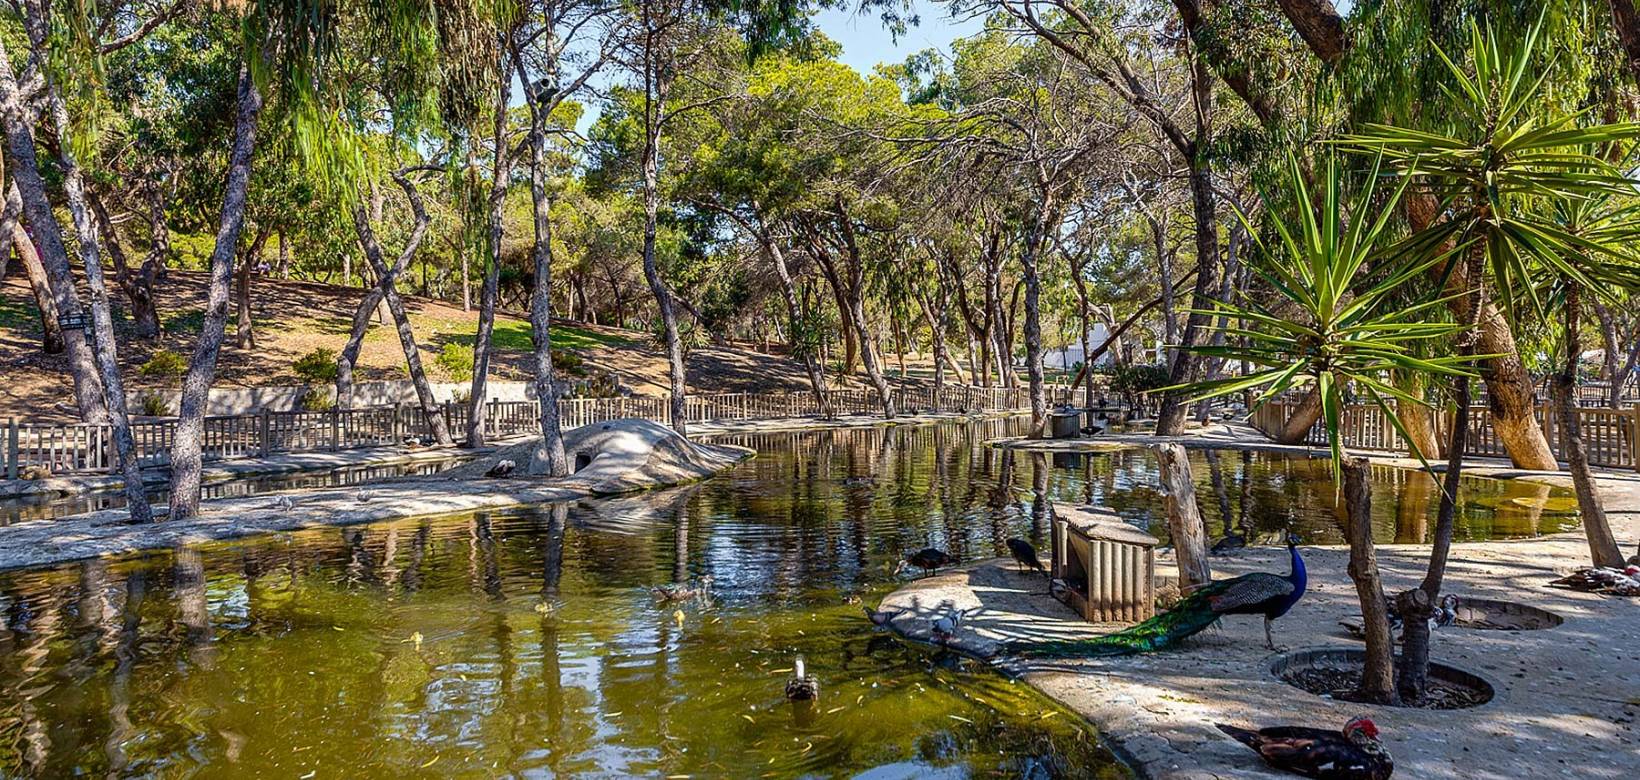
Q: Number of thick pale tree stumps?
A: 1